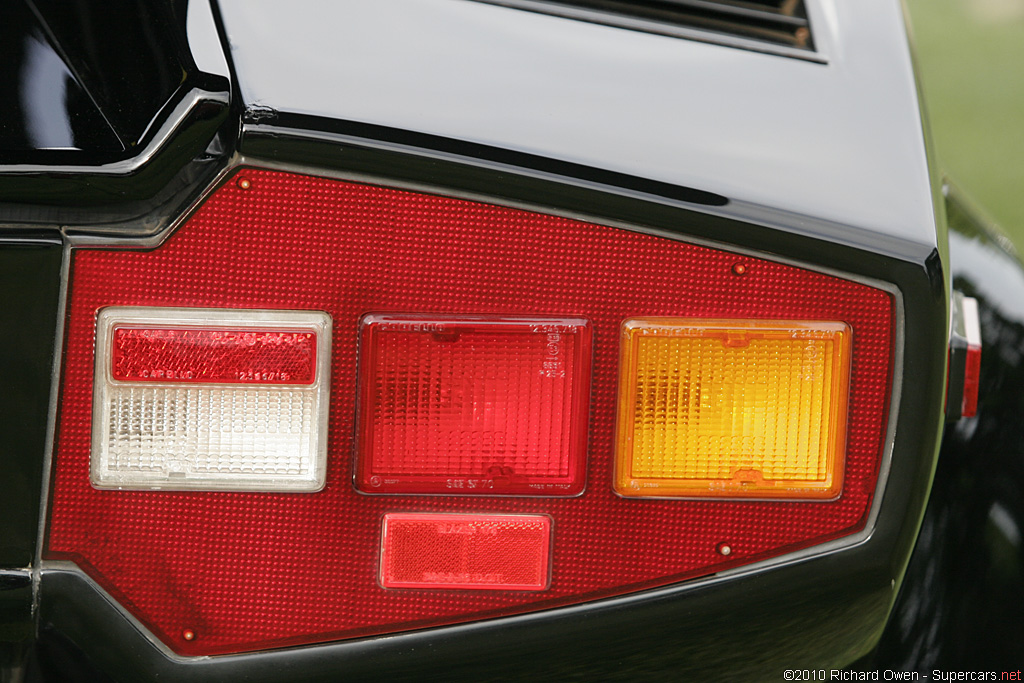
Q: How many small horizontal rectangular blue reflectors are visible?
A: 0